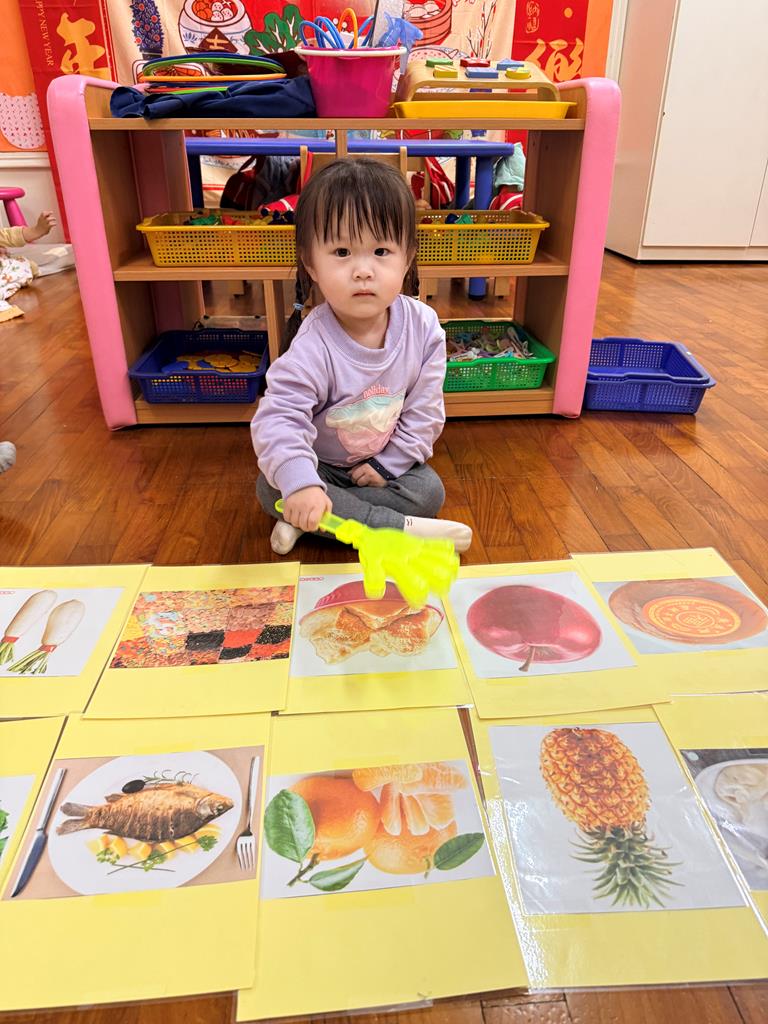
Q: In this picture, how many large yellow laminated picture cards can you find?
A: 10